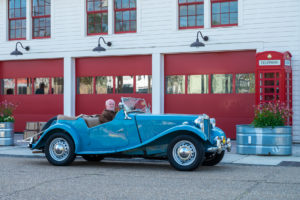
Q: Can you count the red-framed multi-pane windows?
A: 6